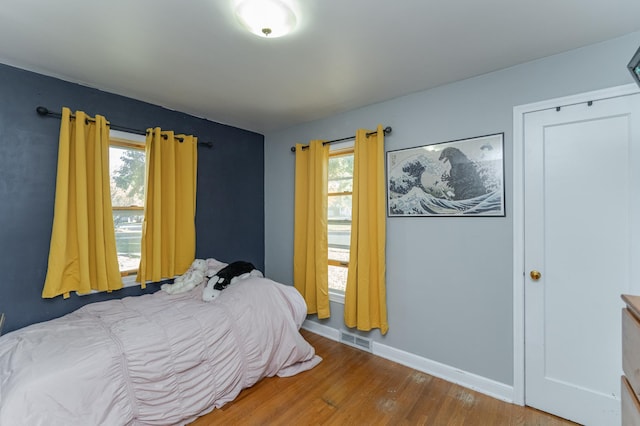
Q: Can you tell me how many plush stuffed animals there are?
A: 2